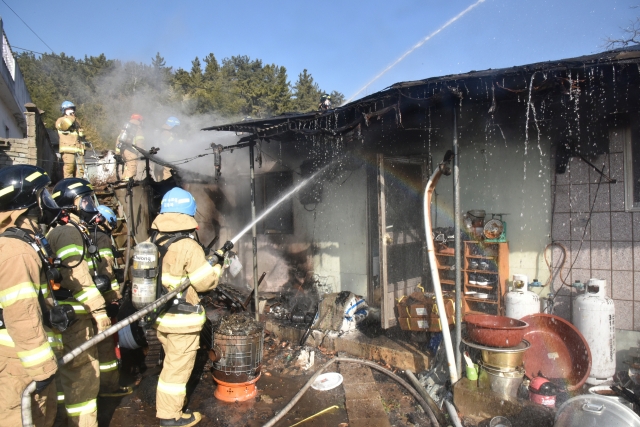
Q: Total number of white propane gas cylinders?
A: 2